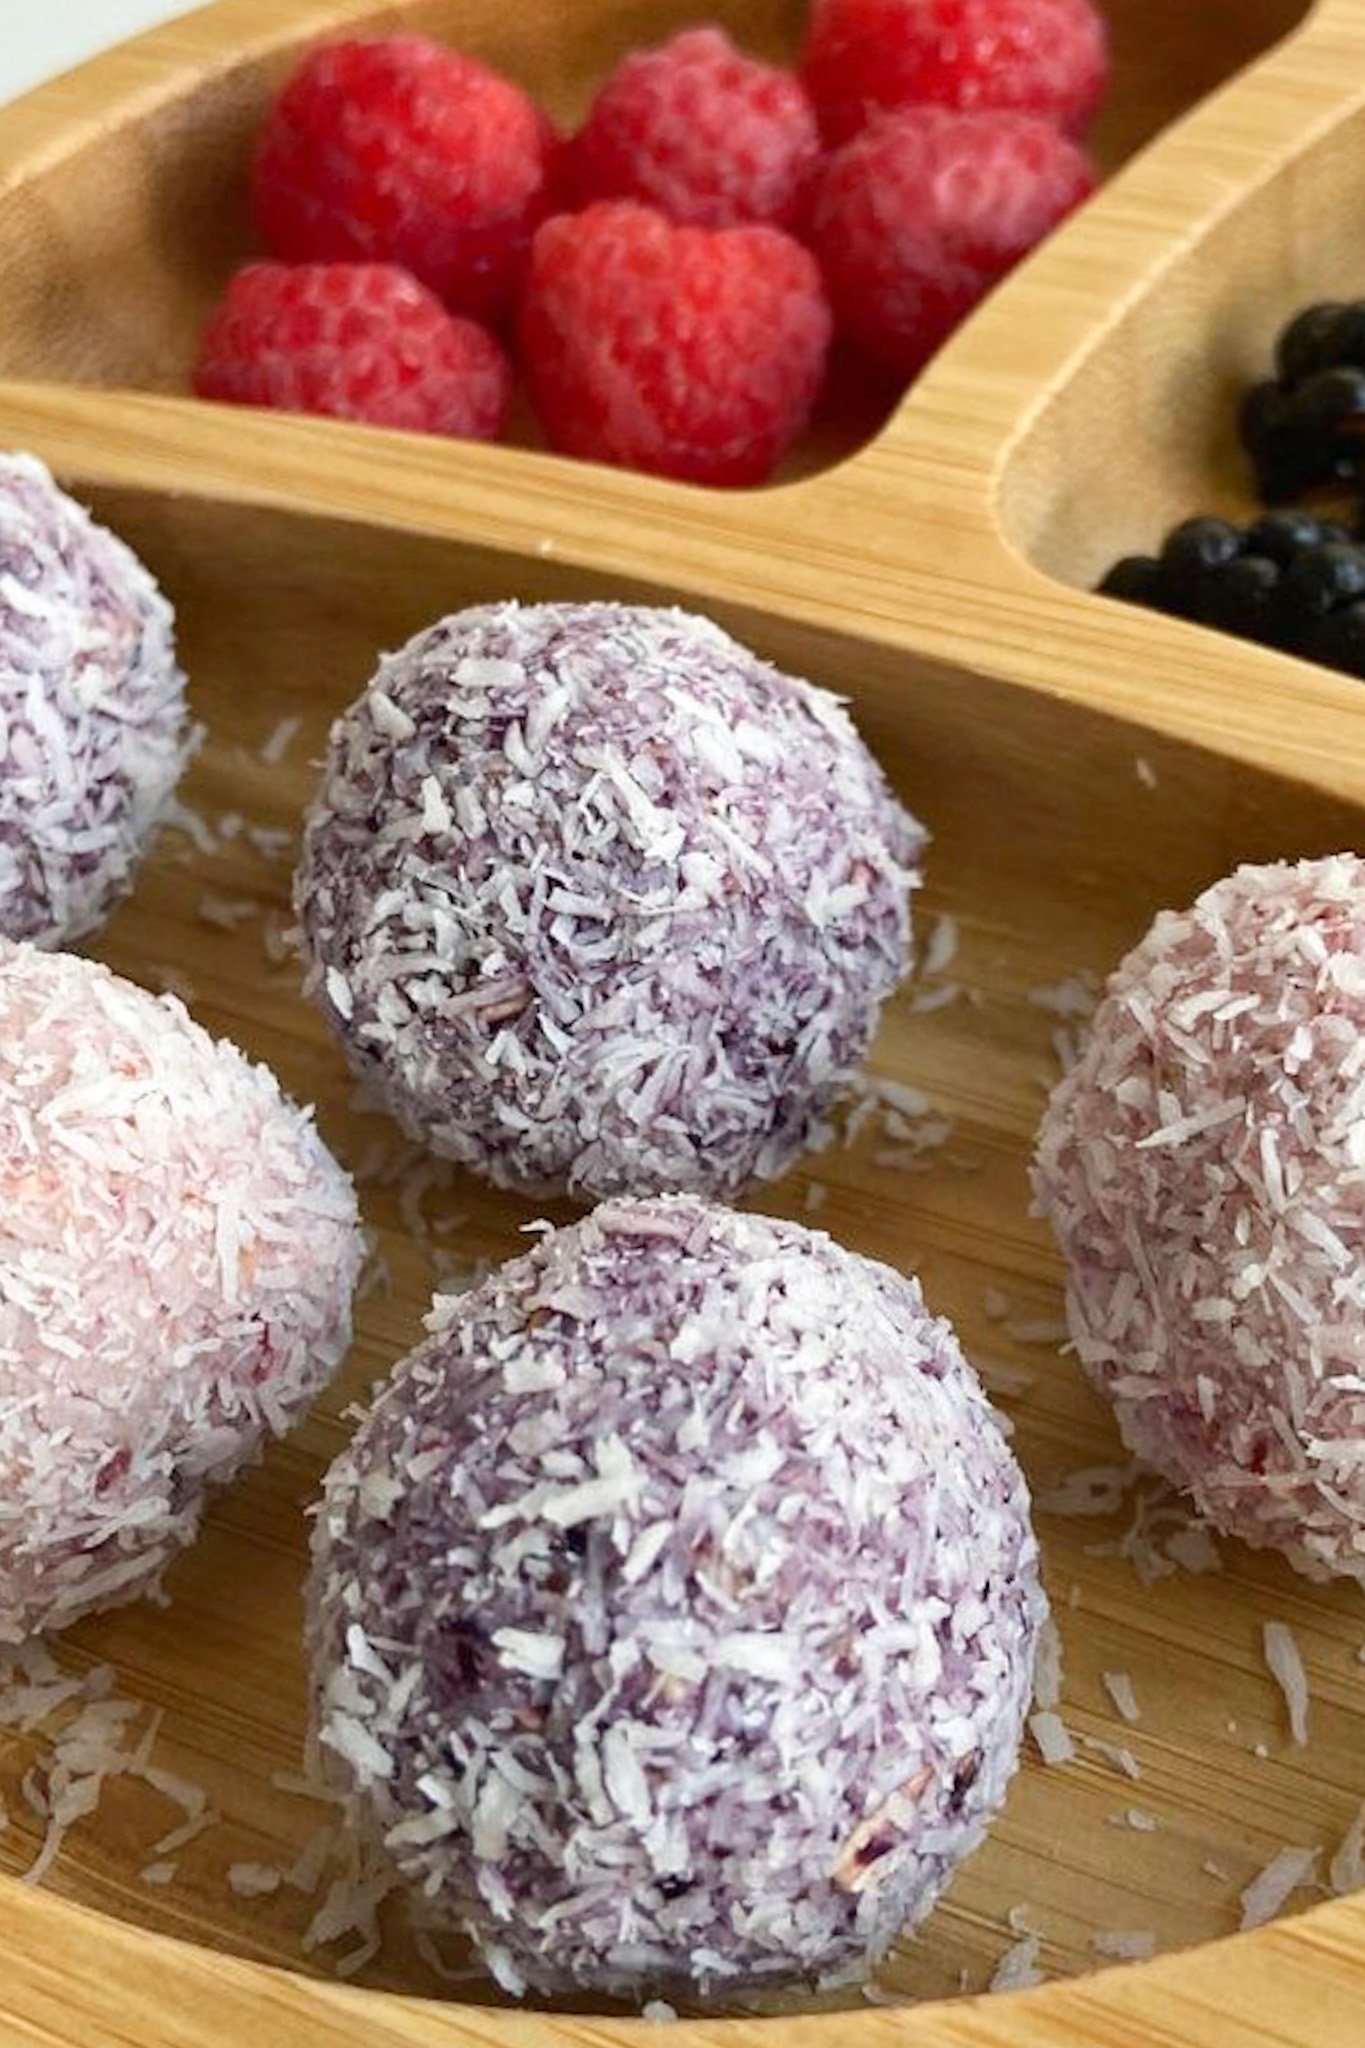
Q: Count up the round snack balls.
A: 5